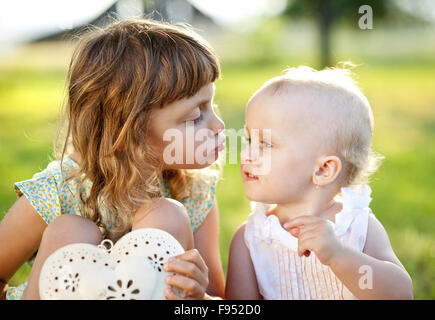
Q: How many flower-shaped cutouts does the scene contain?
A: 3